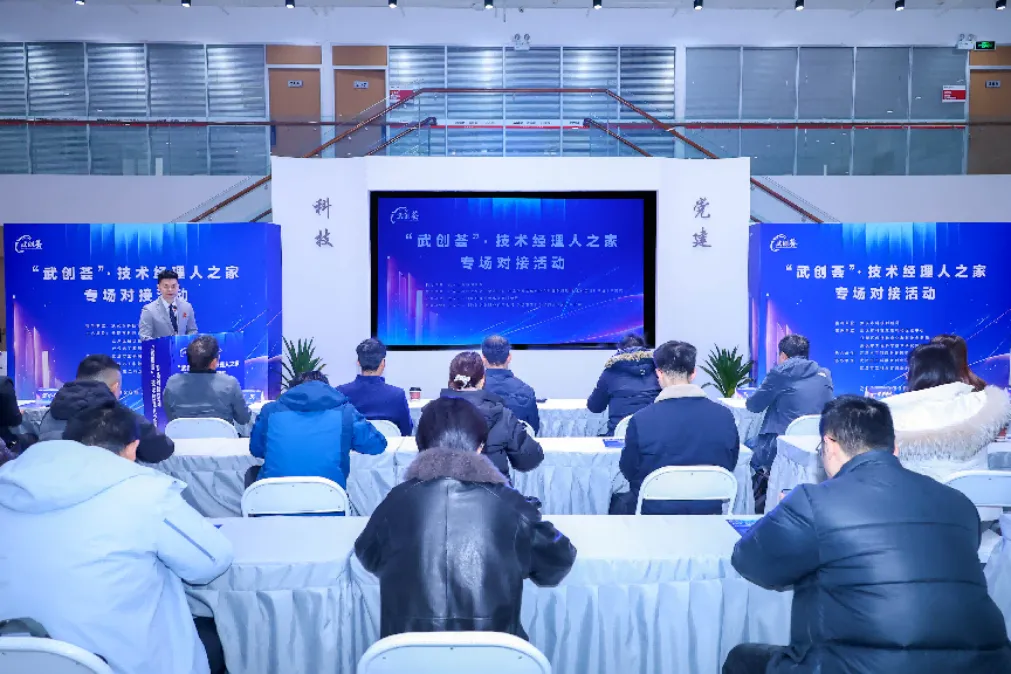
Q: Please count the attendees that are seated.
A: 15